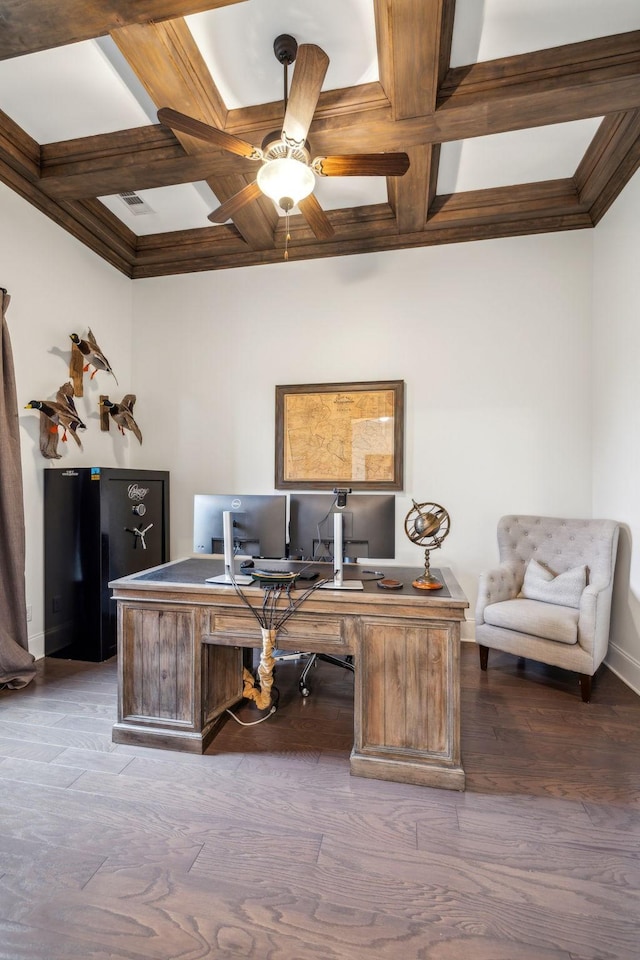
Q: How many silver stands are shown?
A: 2